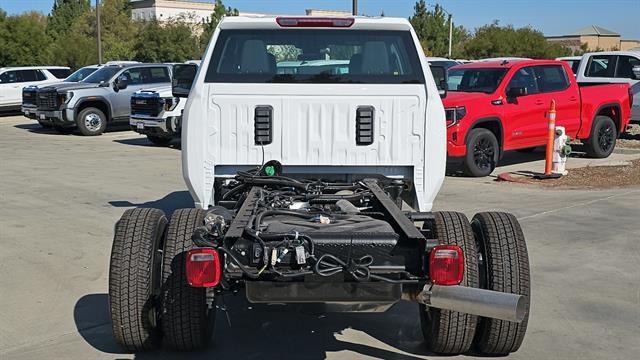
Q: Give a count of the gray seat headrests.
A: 2